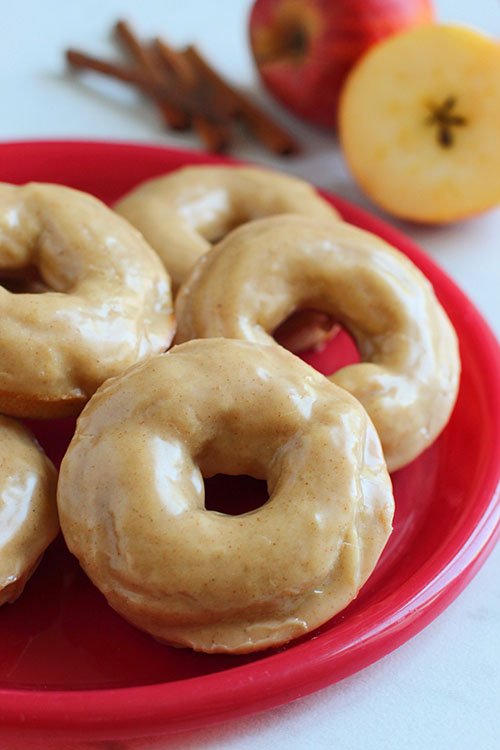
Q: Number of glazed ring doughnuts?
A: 5